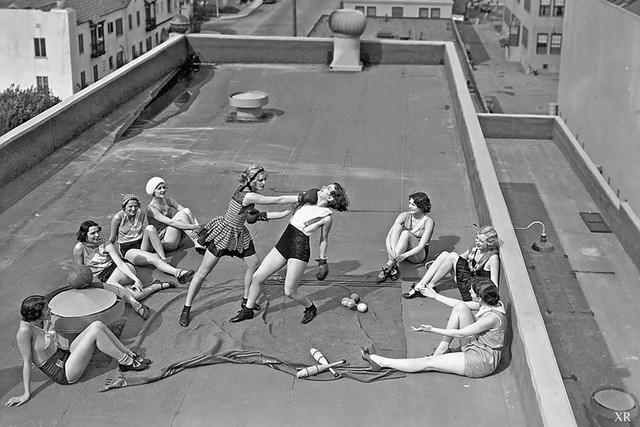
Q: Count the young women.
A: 9